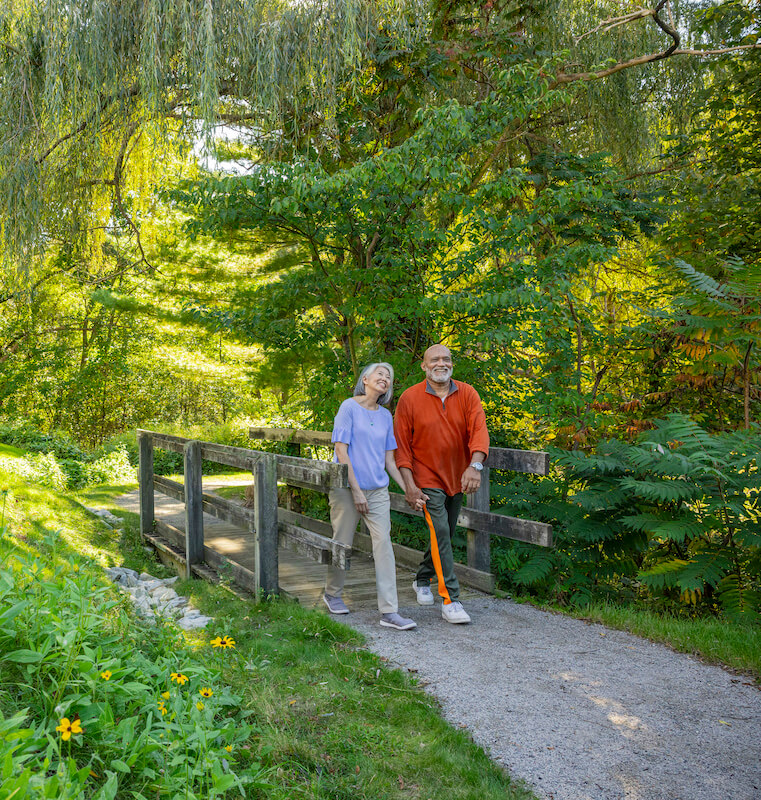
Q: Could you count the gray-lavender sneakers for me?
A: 2